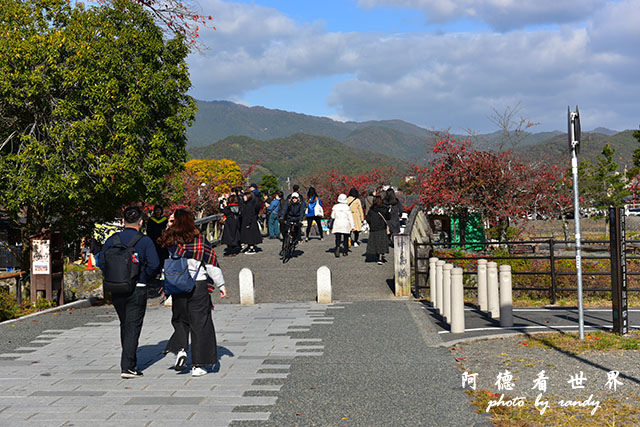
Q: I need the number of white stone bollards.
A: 9